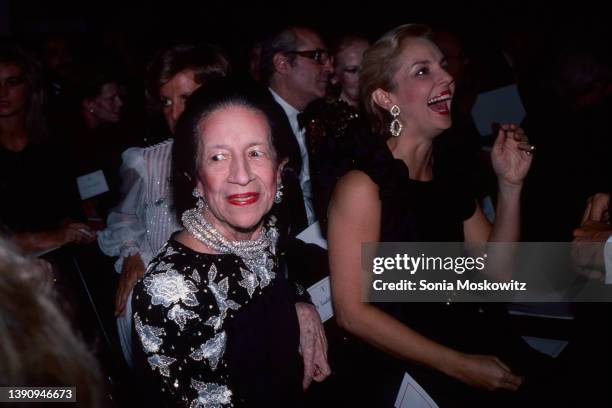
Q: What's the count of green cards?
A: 0